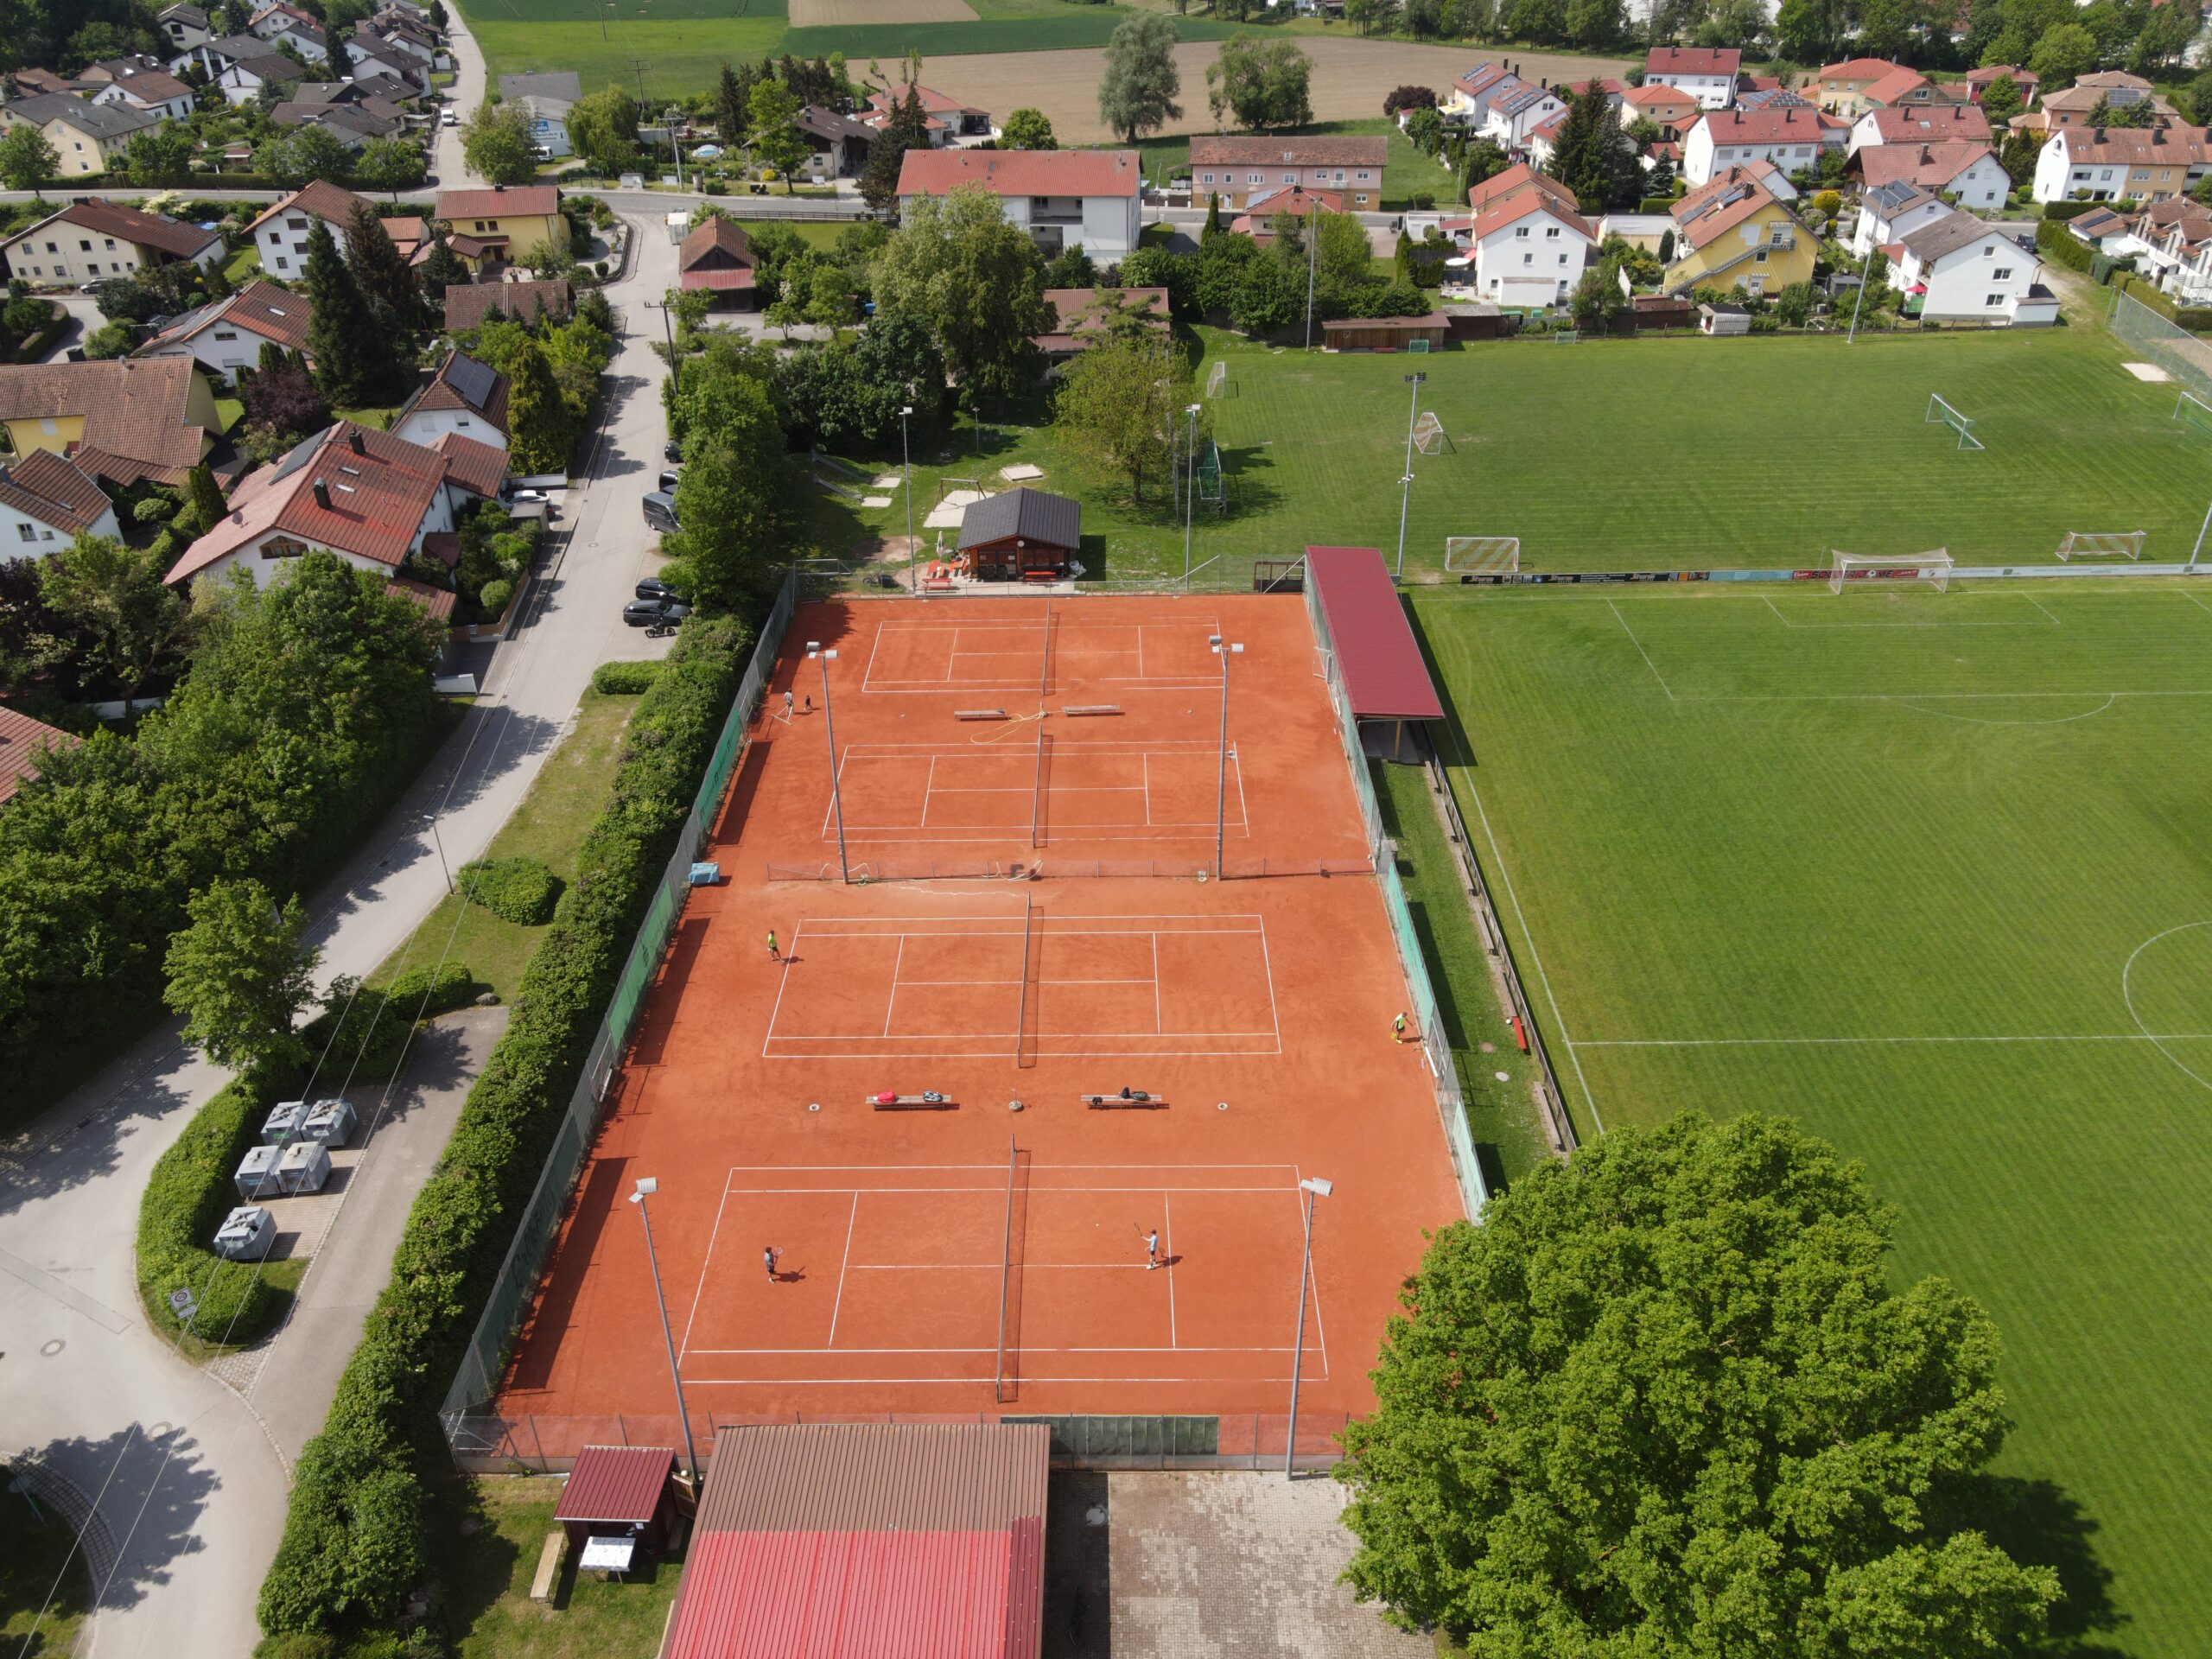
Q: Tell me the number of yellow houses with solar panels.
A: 1